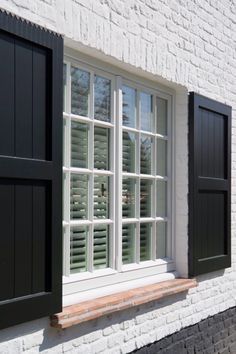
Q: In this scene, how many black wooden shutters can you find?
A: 2